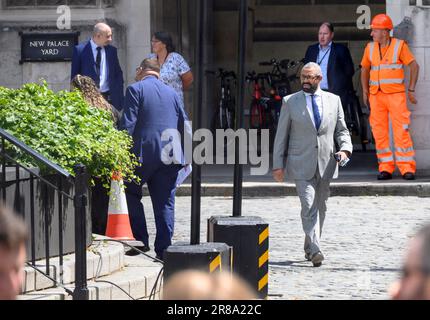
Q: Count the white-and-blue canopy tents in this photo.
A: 0